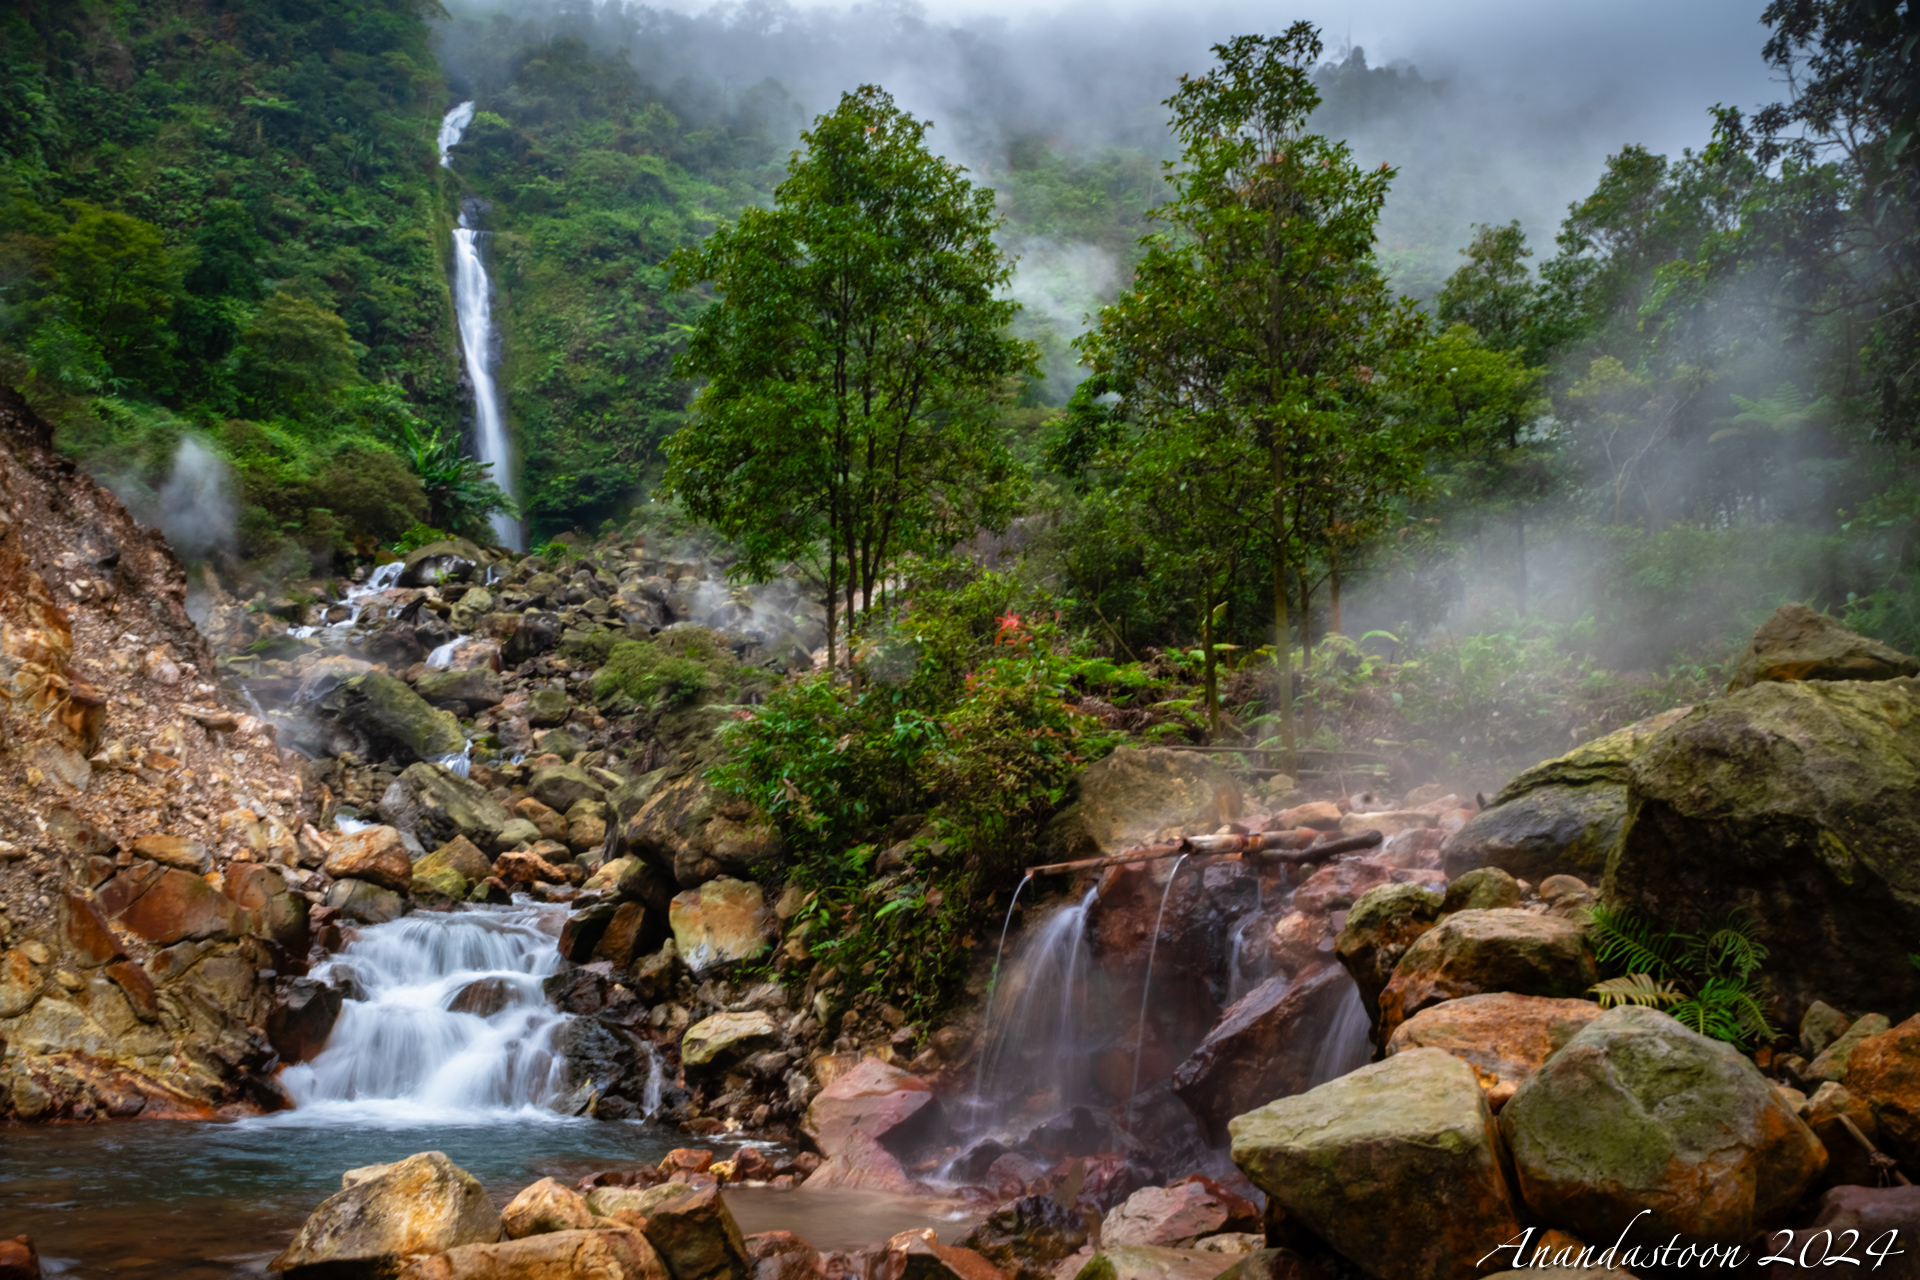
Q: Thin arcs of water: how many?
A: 2